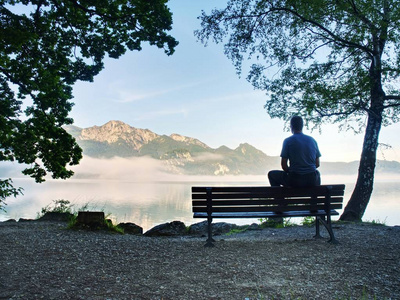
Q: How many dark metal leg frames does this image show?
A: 2